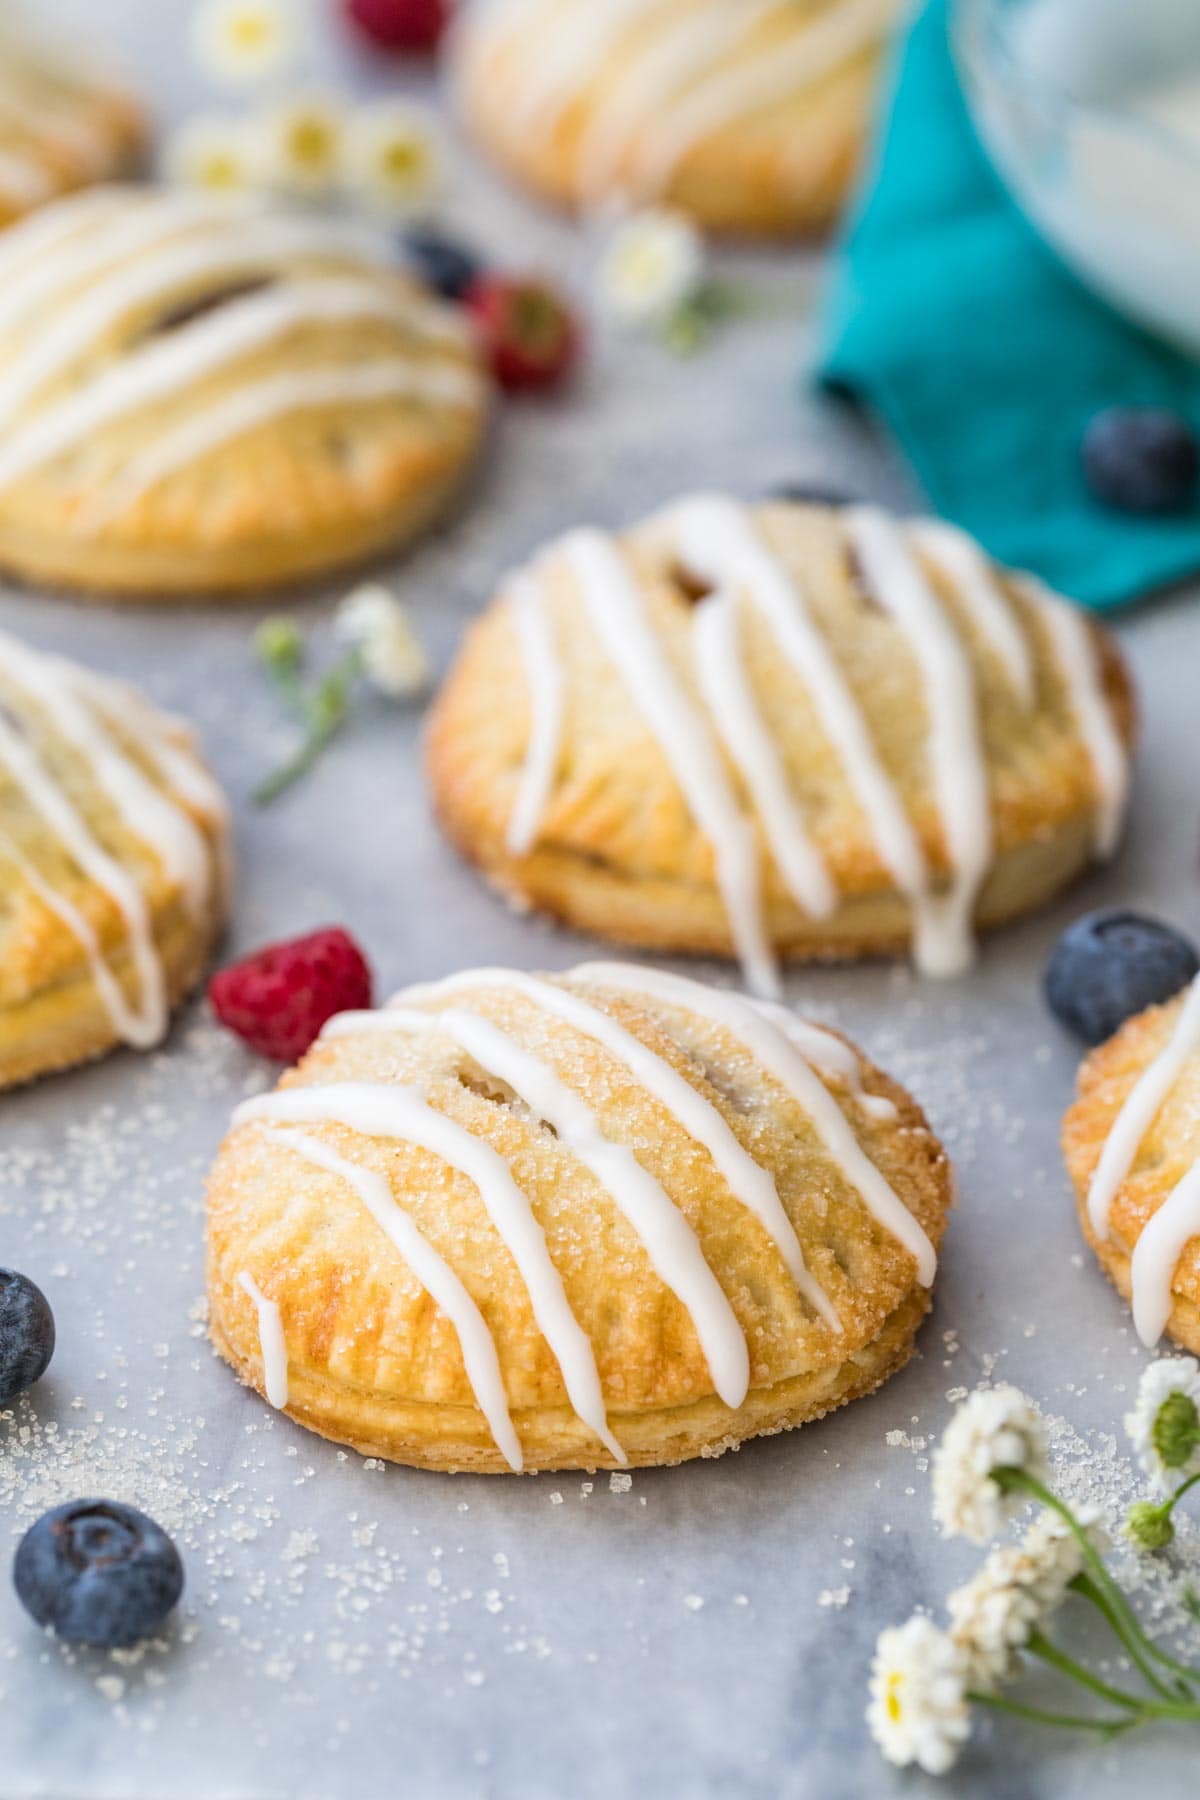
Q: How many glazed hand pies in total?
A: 7